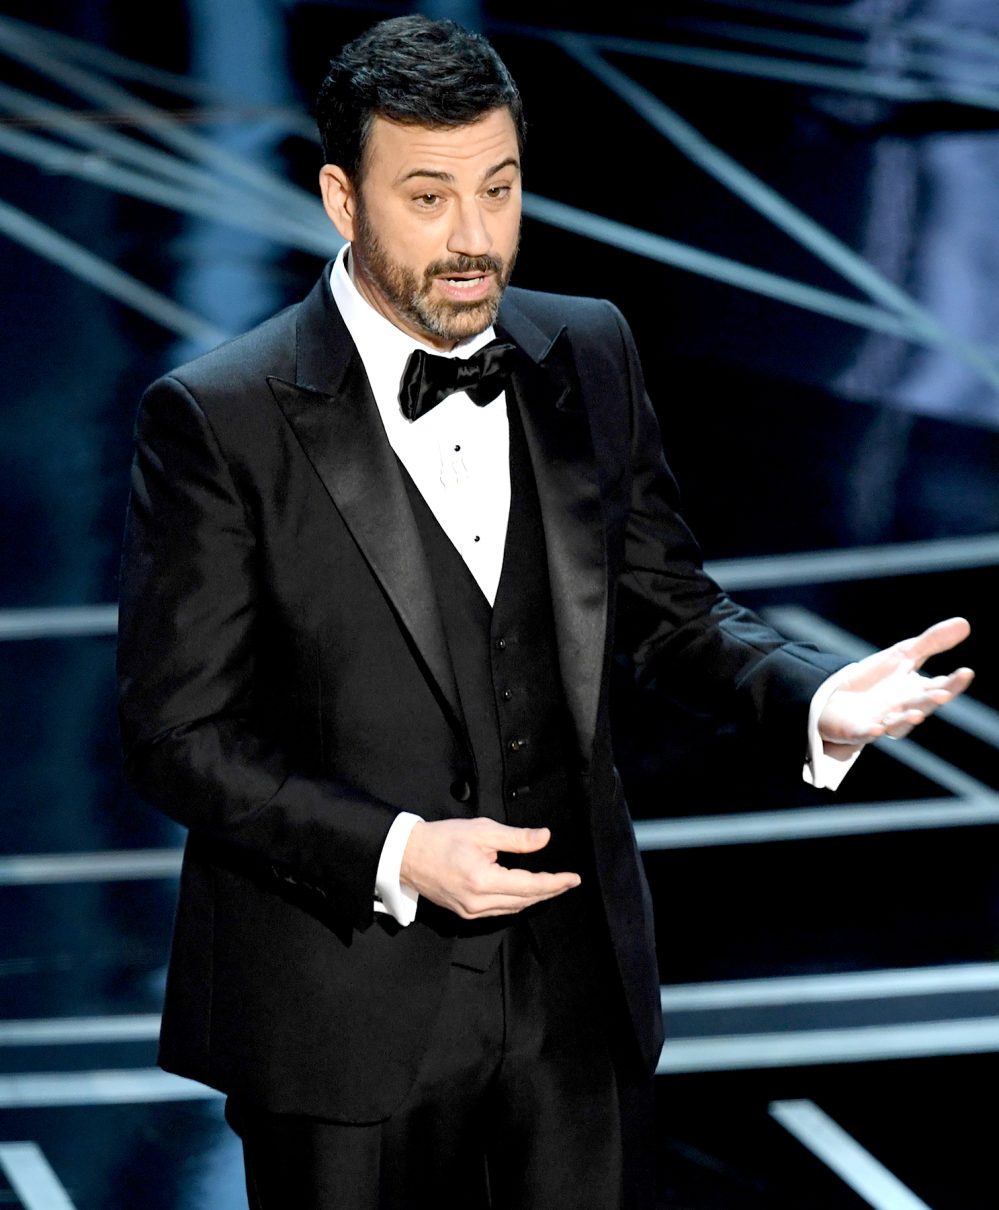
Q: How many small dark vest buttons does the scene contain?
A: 4